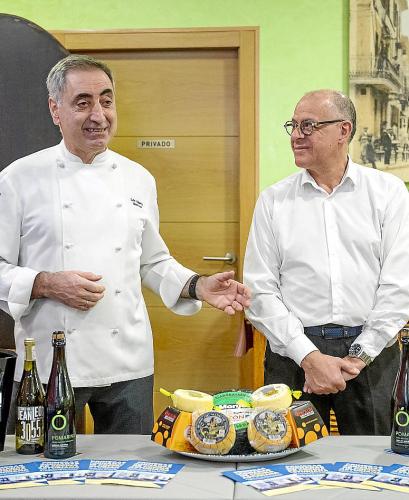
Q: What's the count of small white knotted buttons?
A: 9